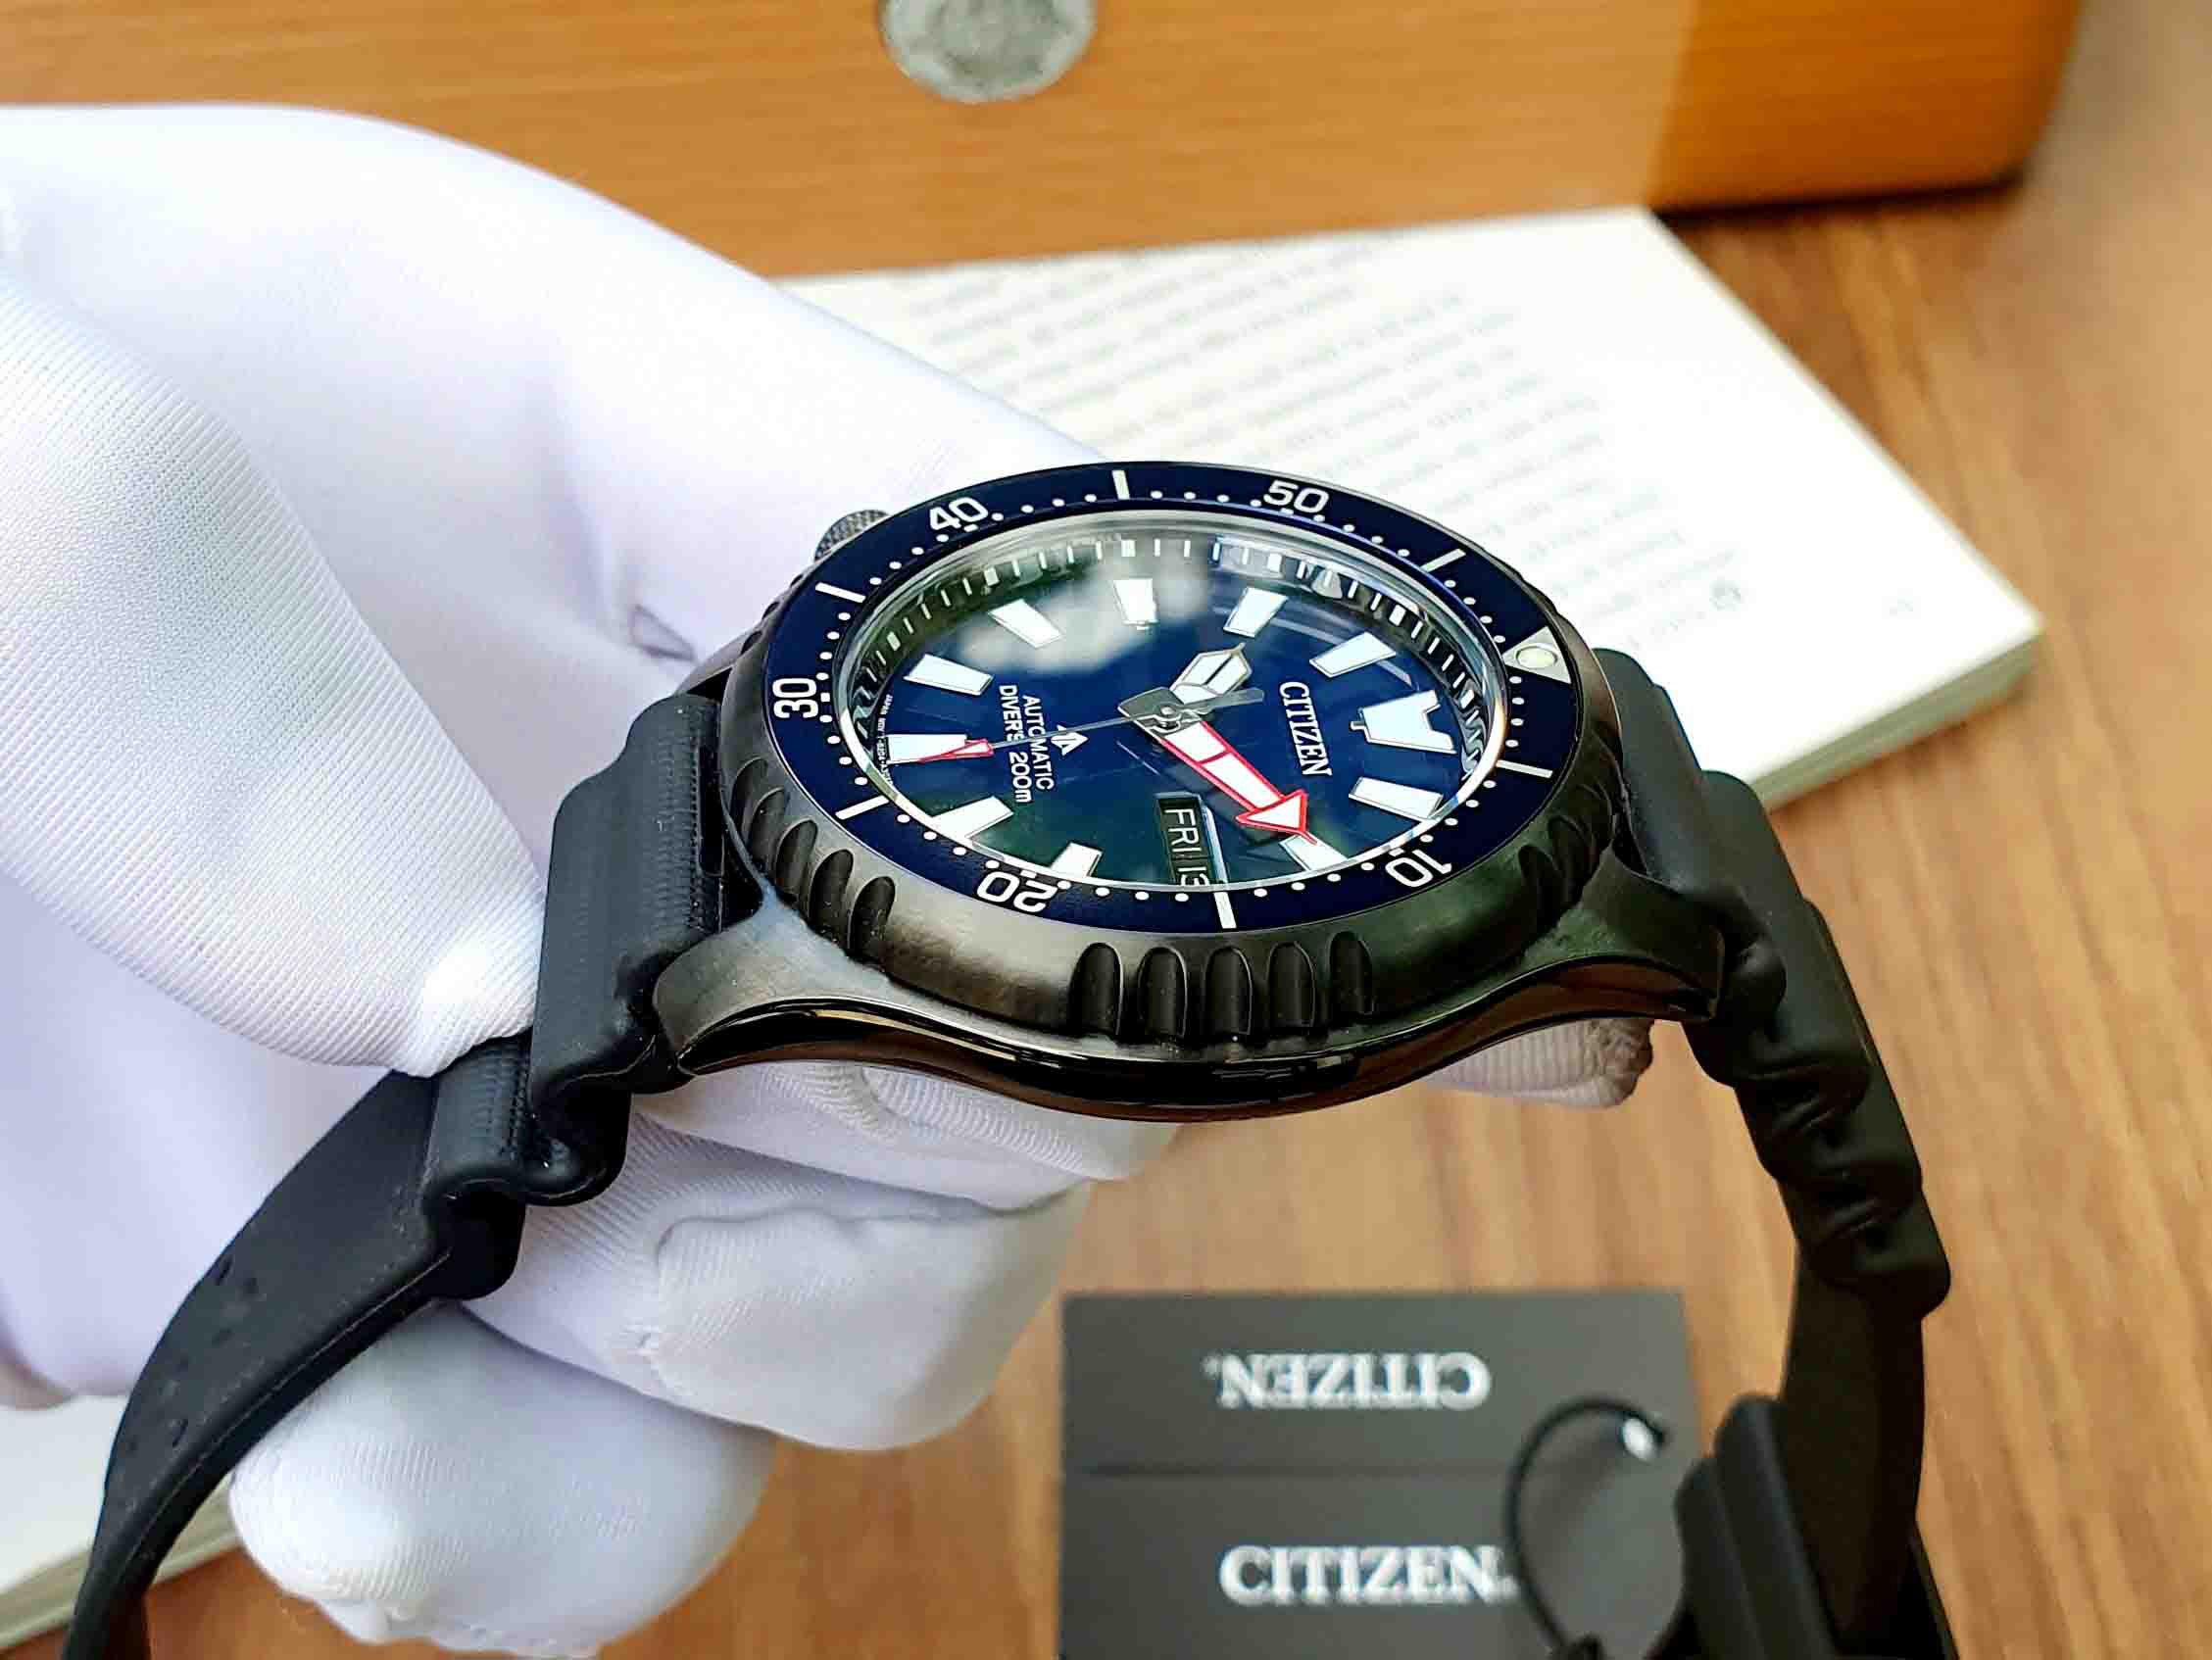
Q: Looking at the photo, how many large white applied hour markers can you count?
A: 11